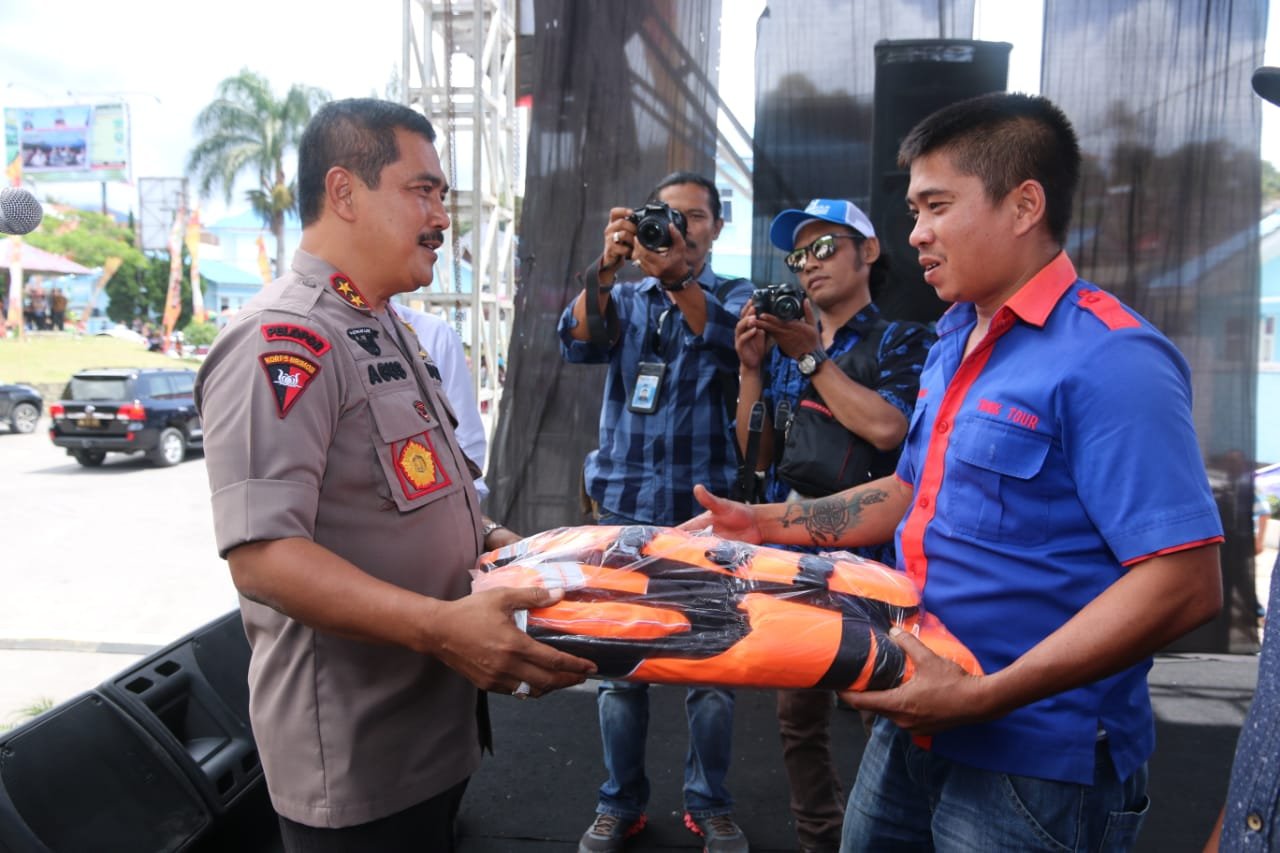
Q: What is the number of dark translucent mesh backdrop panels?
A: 3